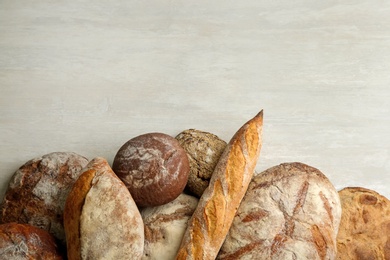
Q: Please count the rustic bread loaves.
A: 9